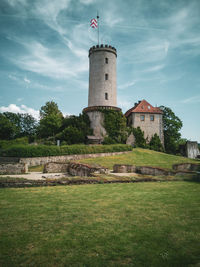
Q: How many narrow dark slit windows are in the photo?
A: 3